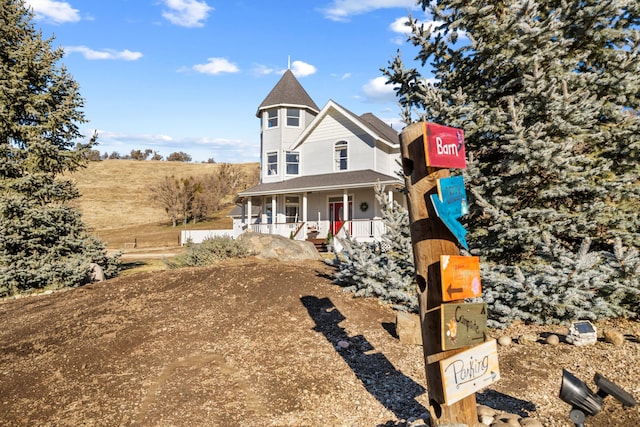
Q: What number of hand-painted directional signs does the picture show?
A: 5